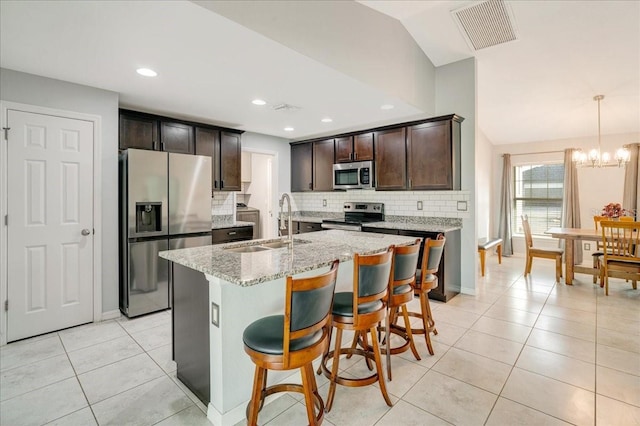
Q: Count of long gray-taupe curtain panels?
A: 3